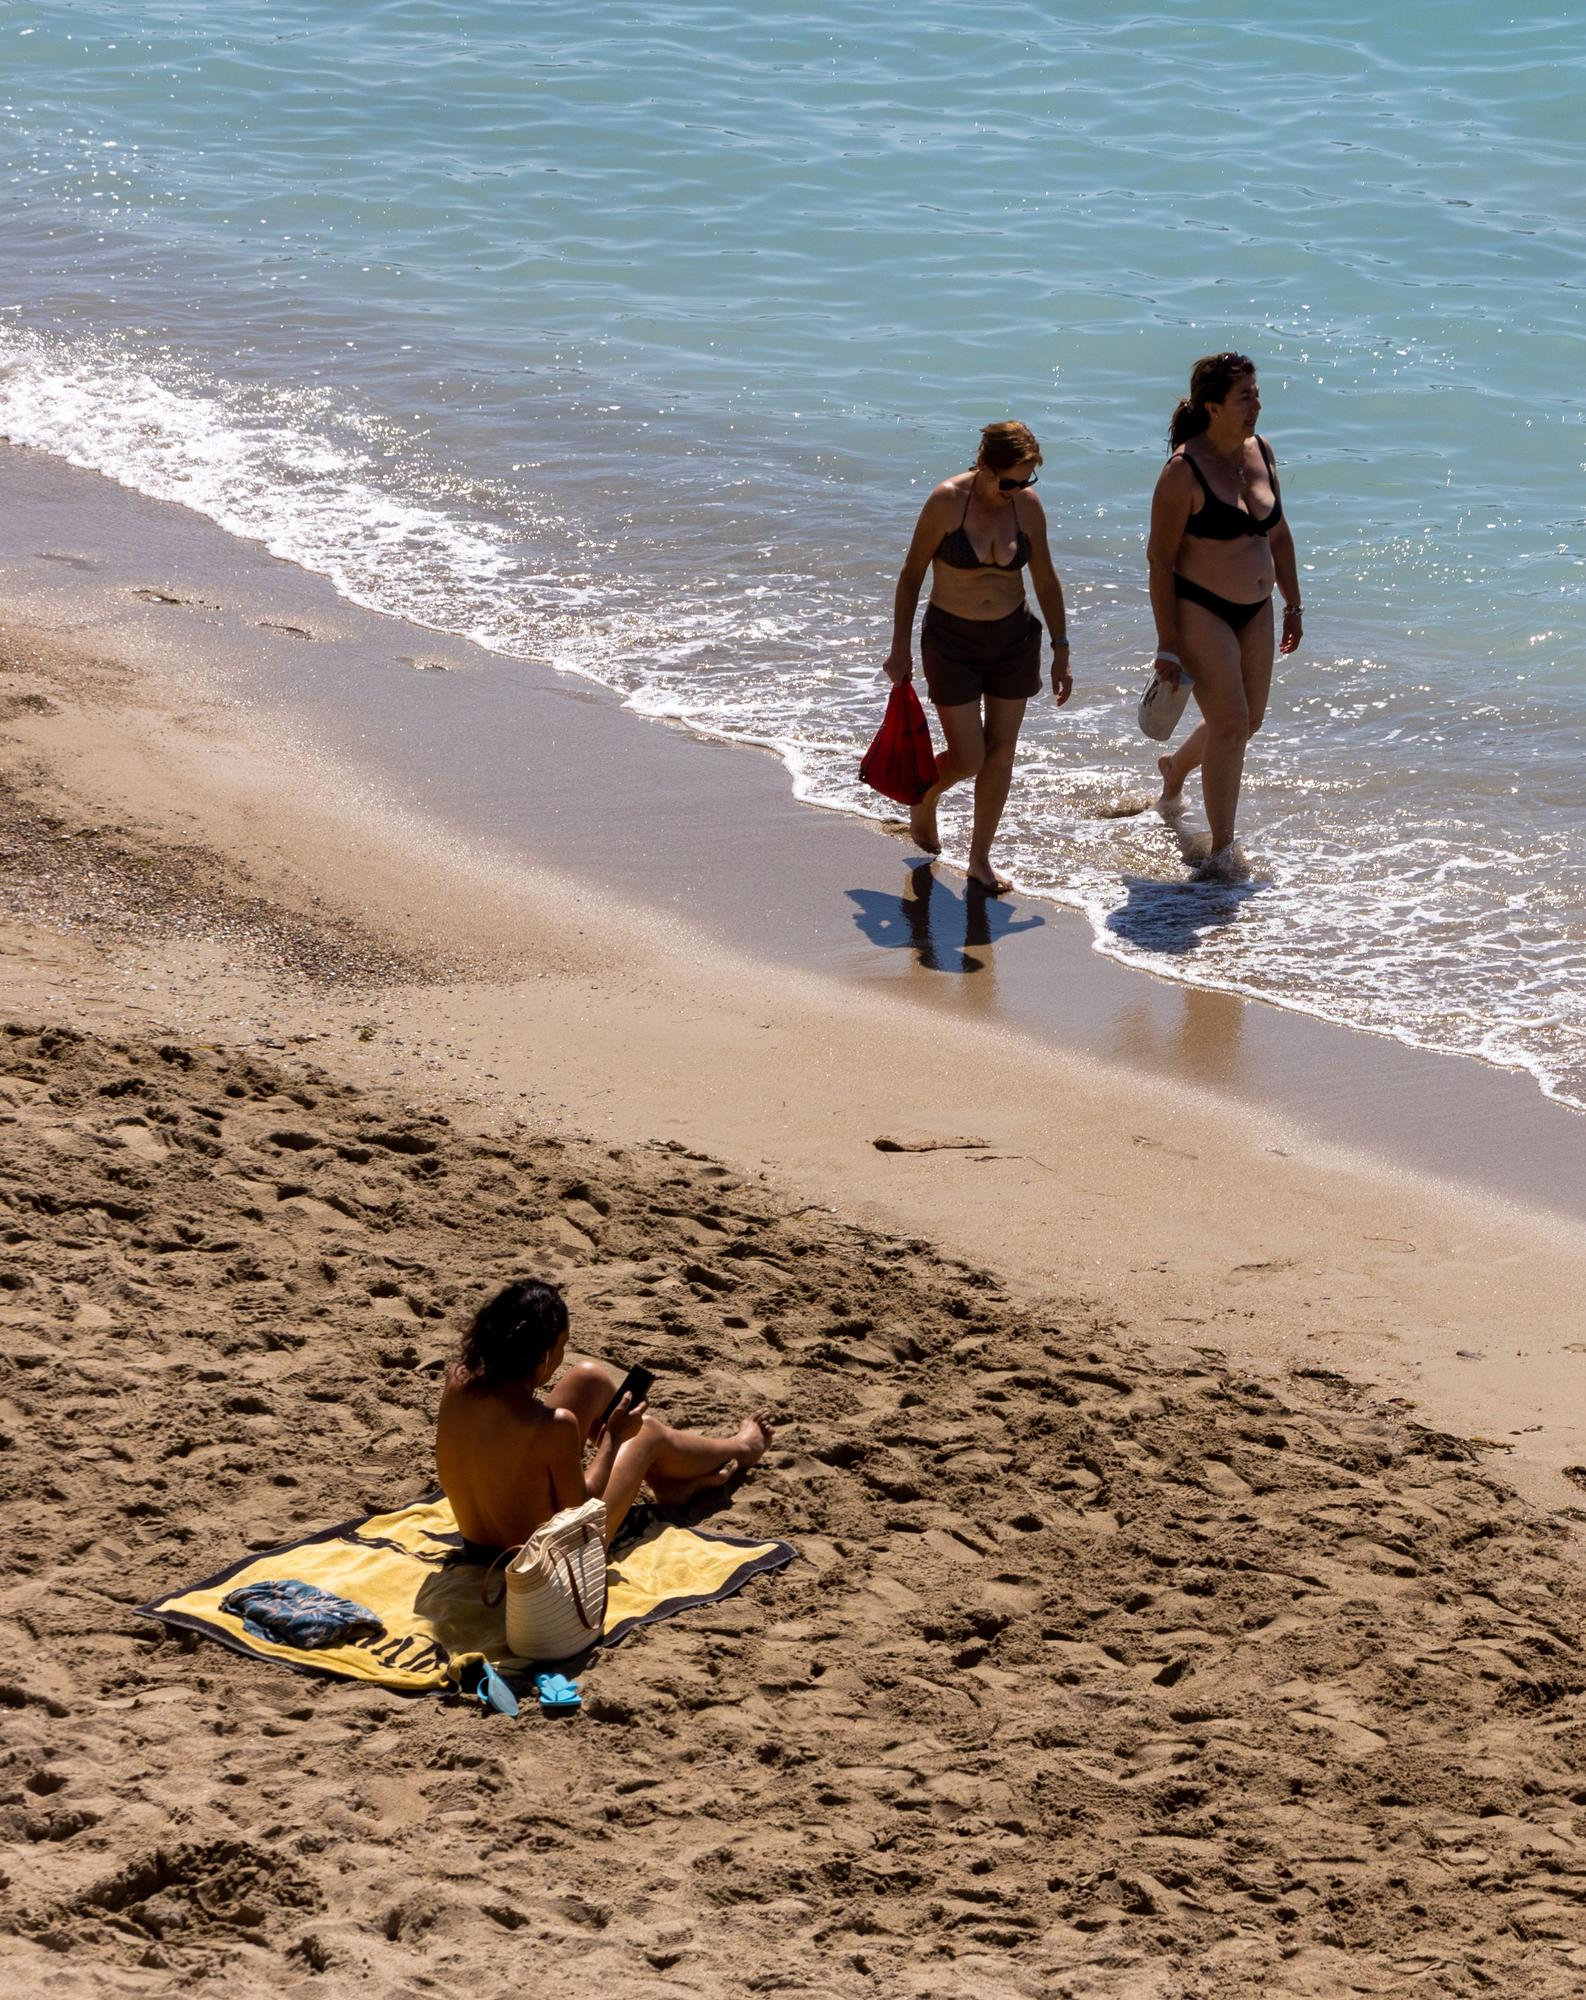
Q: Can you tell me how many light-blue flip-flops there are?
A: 2